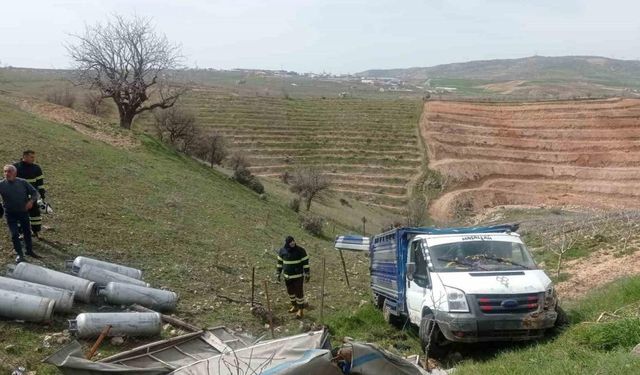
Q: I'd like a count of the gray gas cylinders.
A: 7